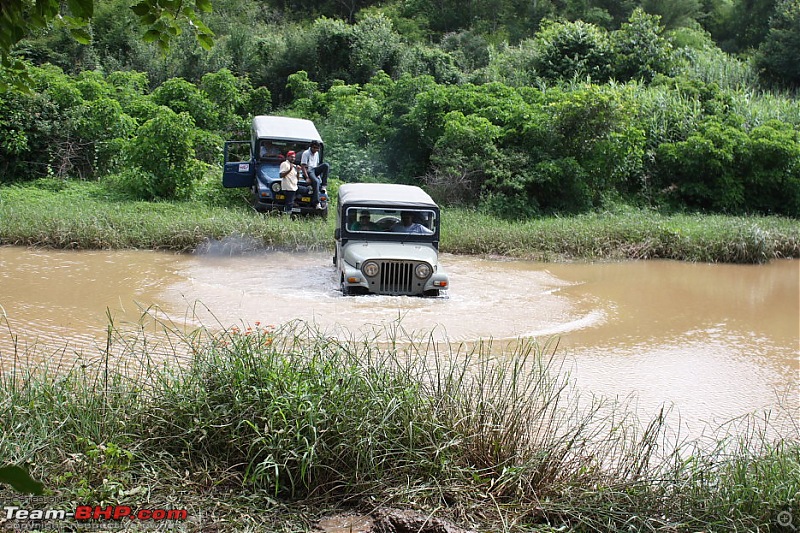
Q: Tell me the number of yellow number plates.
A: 2